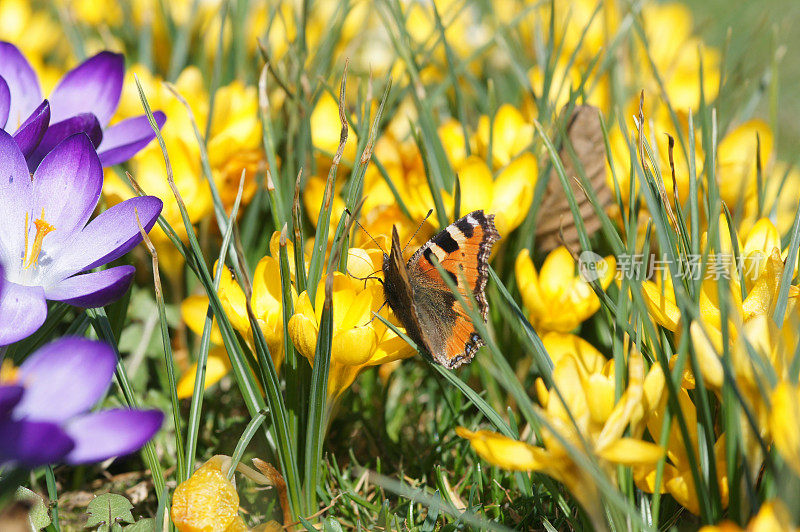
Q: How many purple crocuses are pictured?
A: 3